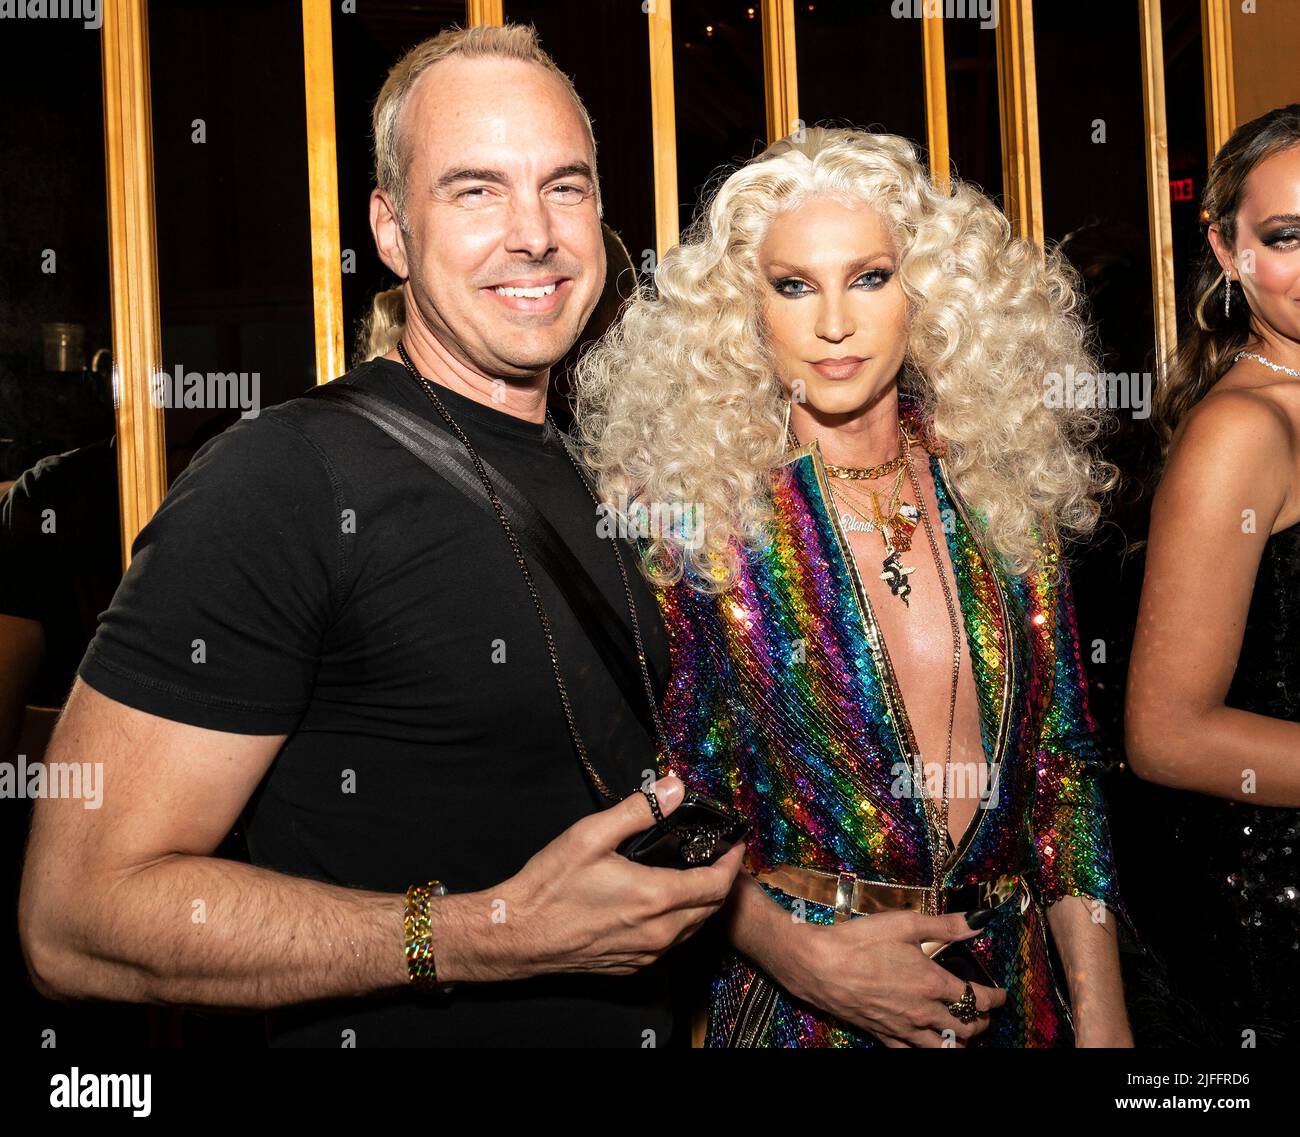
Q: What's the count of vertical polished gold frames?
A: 9